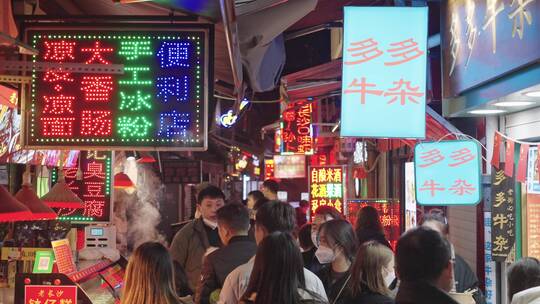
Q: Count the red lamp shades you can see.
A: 5